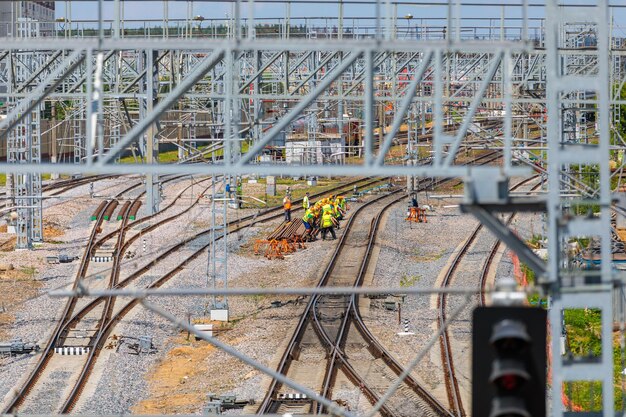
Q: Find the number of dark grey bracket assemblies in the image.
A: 1